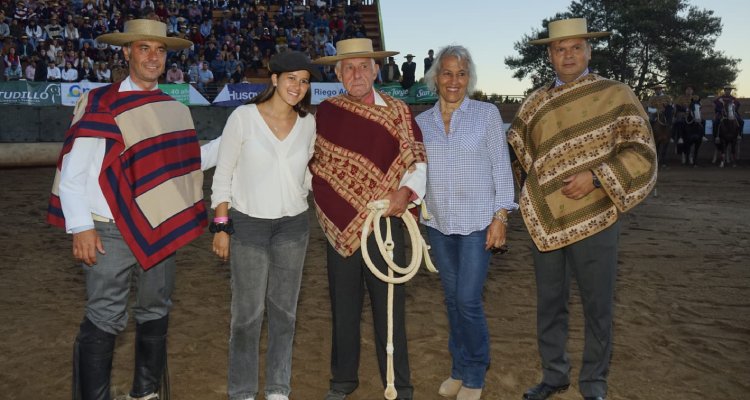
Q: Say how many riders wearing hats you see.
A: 3